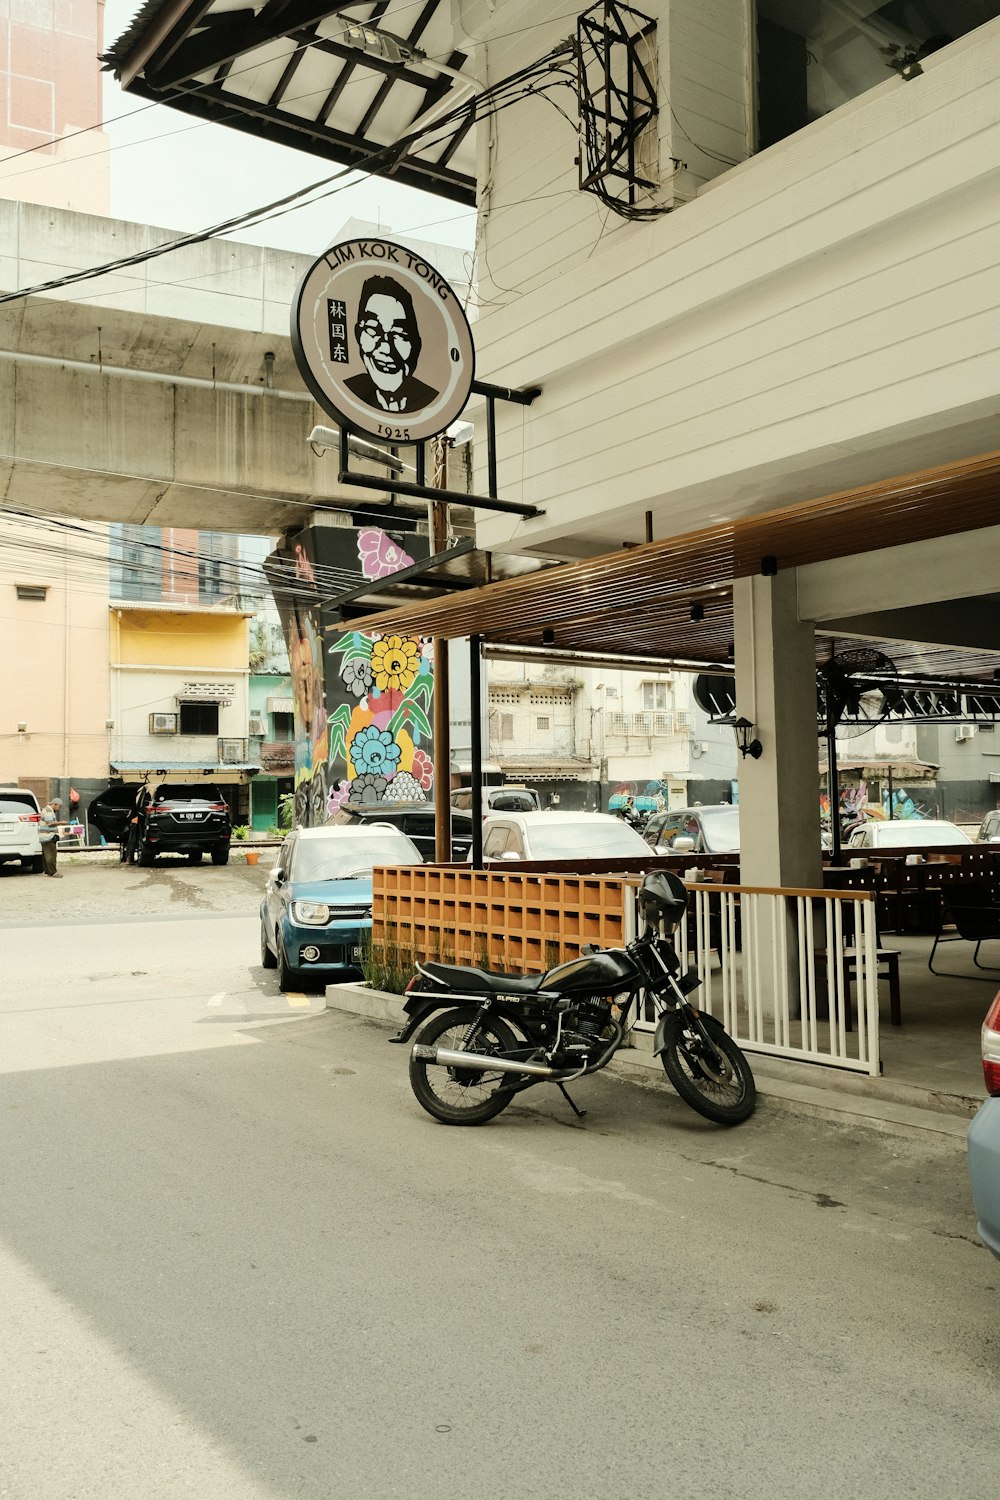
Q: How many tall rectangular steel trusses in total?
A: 1